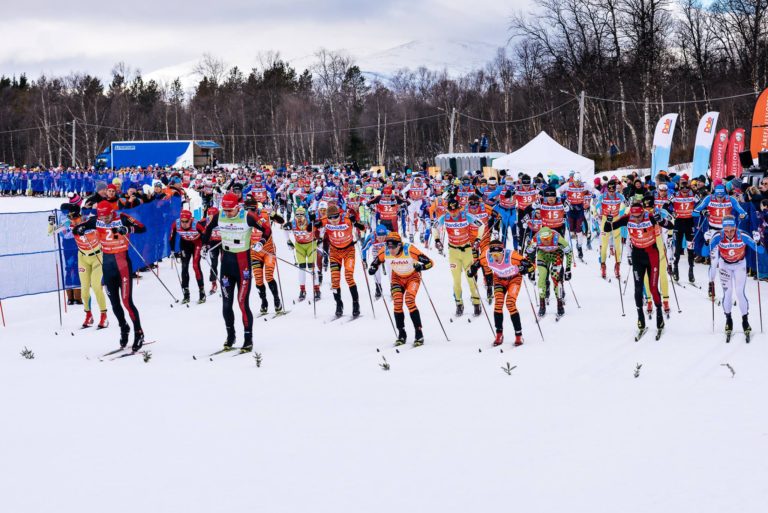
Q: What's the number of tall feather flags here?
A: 5